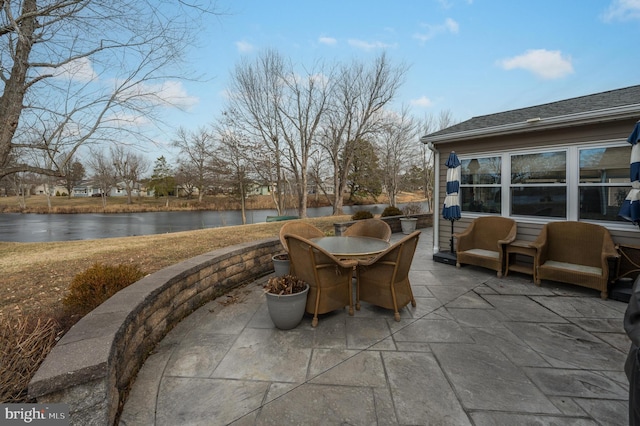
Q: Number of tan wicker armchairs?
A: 6